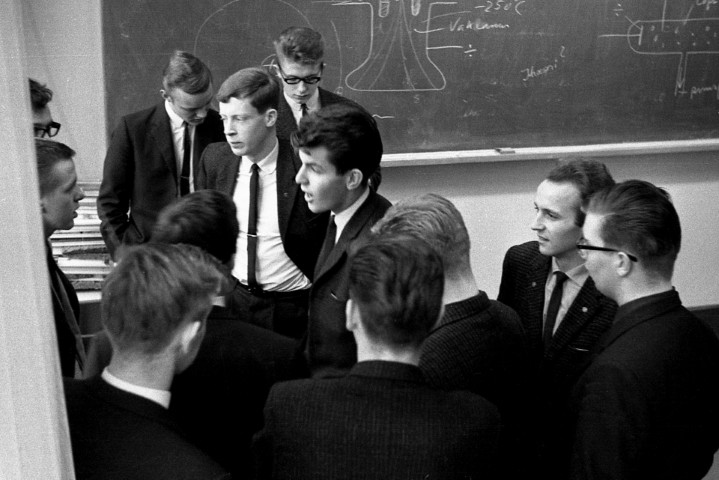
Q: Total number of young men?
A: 12